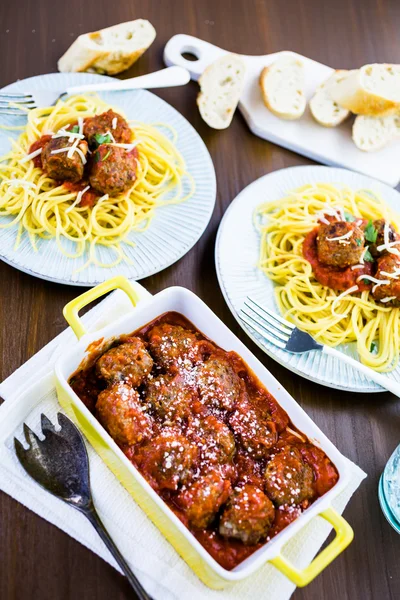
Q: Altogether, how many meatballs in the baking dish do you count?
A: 11